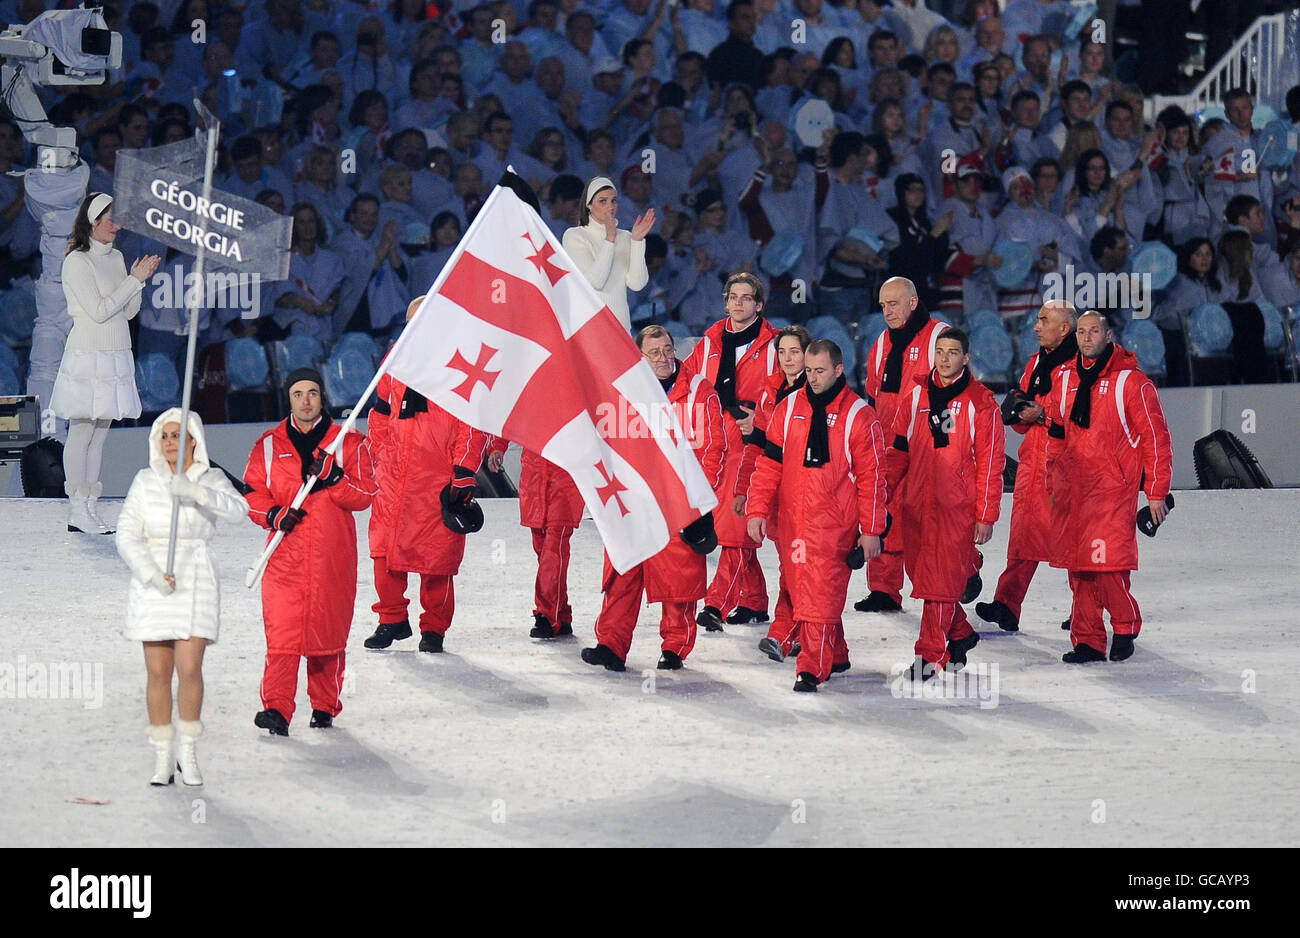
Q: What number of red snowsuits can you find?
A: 11